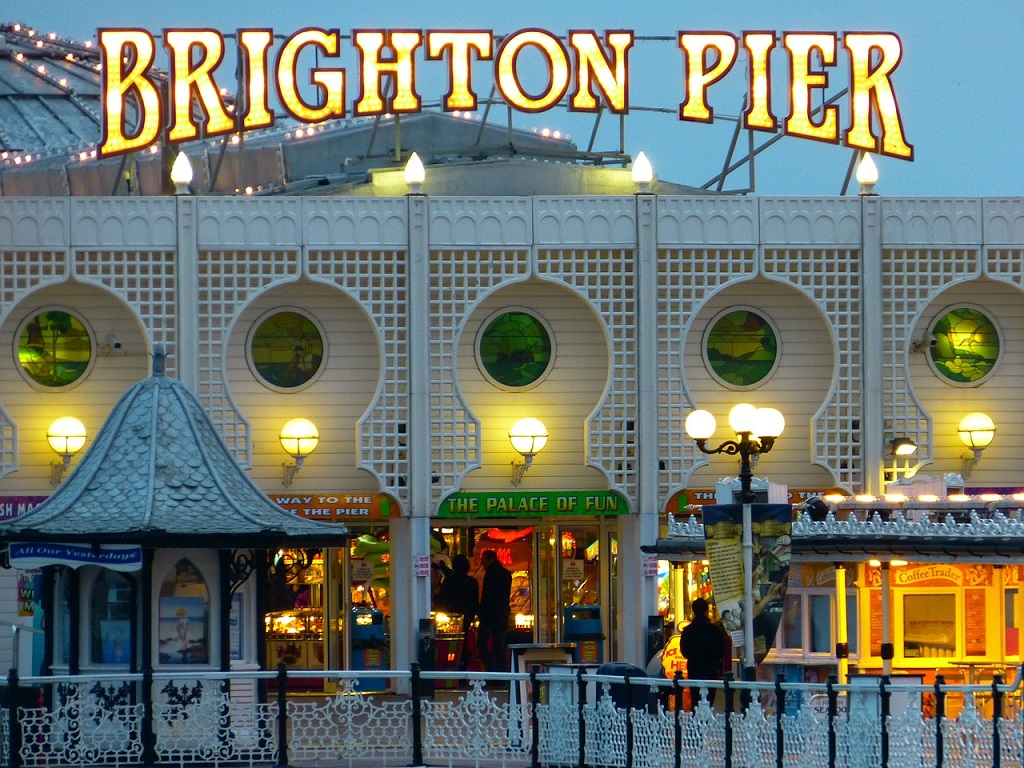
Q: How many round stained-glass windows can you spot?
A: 5